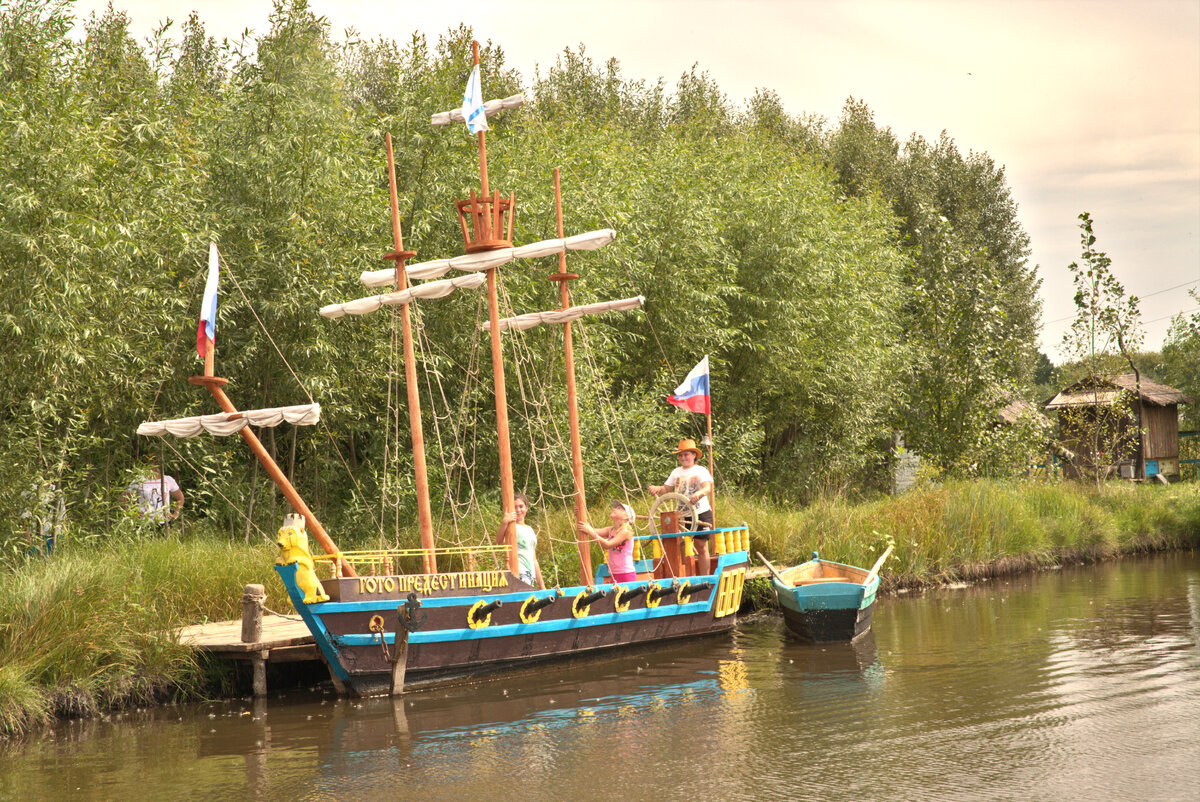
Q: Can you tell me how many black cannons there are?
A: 6